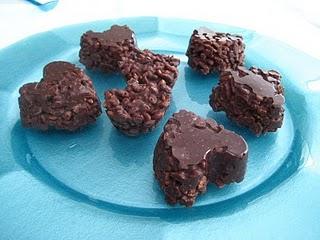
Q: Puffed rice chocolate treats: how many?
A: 6